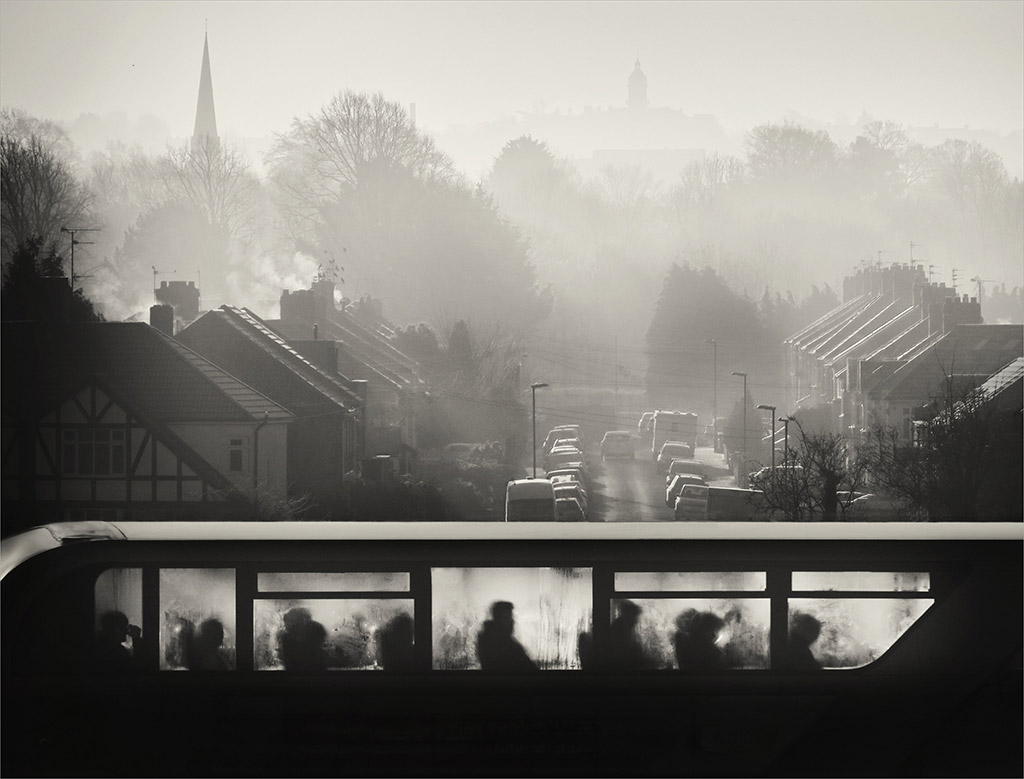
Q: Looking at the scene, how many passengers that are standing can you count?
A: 0